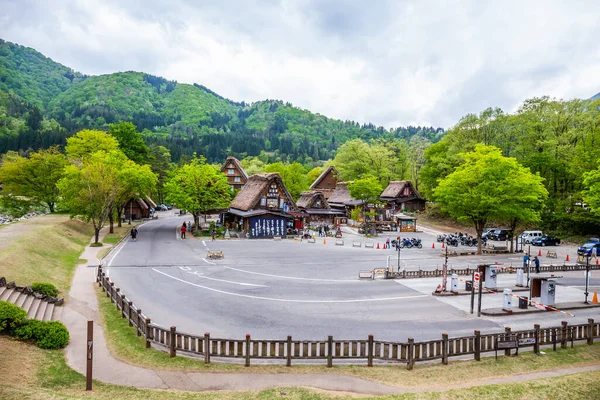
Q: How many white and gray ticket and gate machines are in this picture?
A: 5